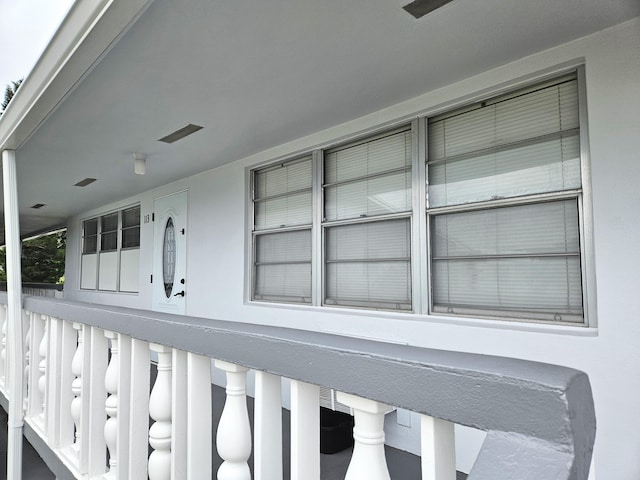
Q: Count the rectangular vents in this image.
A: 4